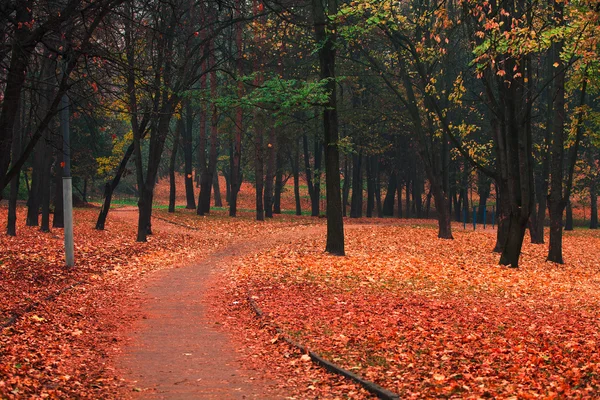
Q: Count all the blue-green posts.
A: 4